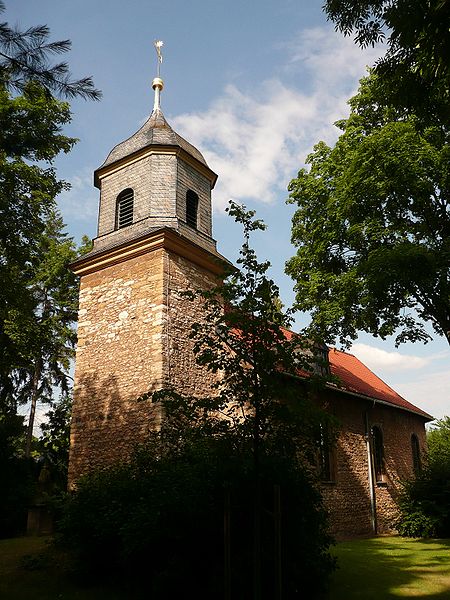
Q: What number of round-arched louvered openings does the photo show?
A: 2